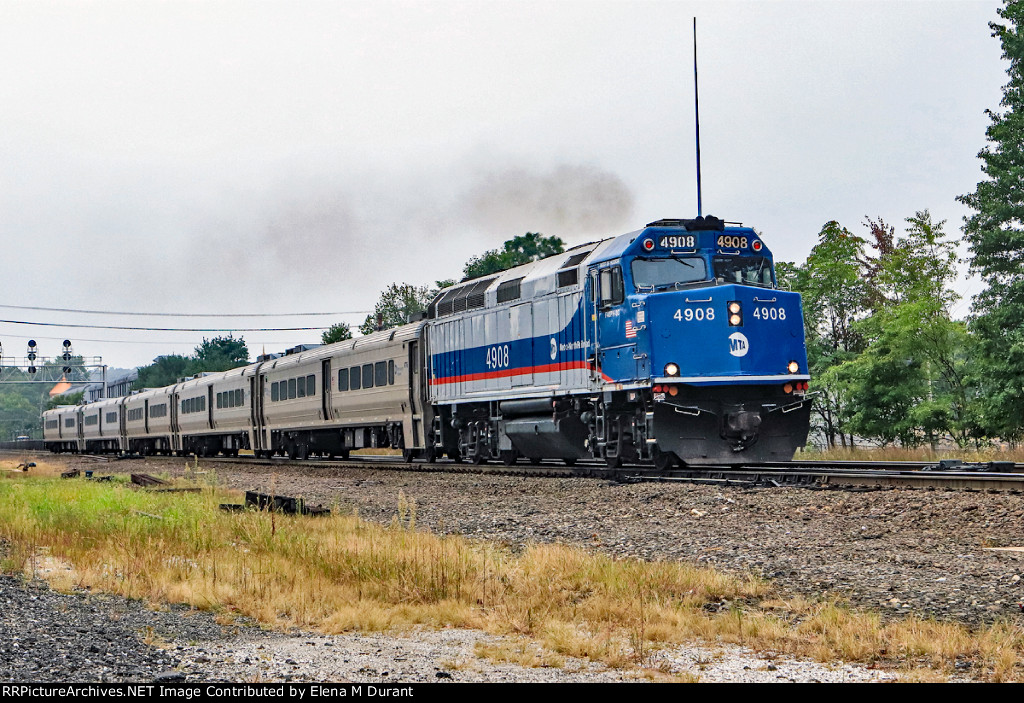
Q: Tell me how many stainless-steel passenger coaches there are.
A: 5